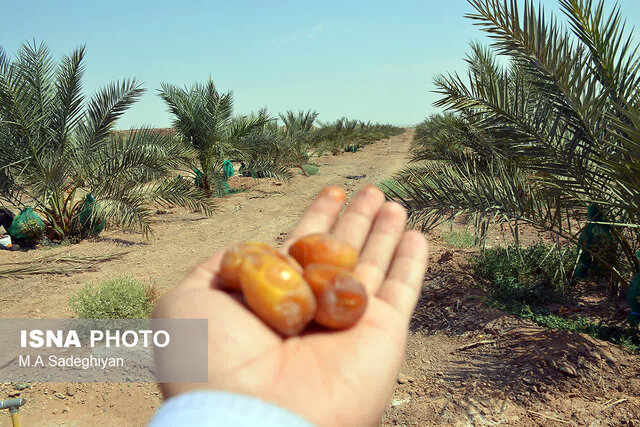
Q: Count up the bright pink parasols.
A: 0